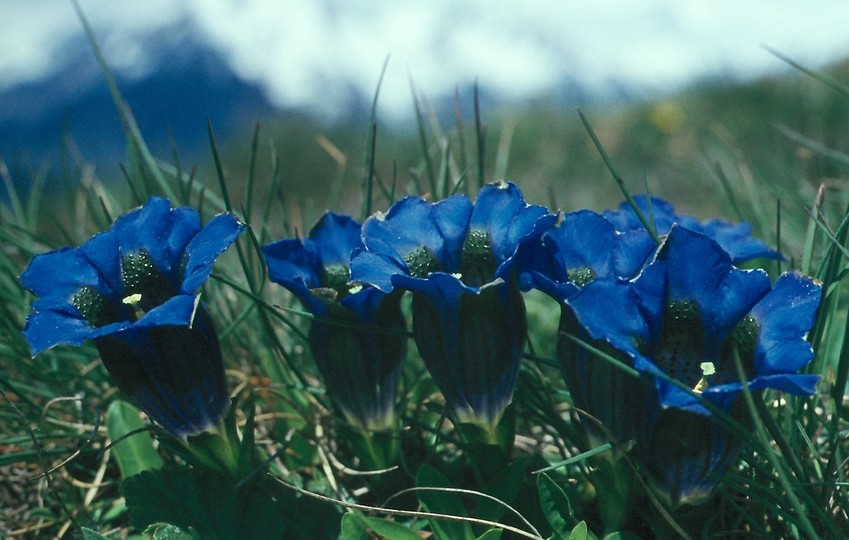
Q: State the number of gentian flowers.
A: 6